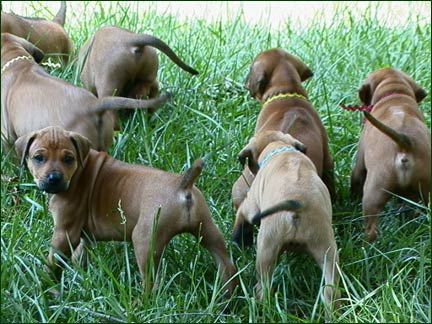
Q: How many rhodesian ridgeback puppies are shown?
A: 7